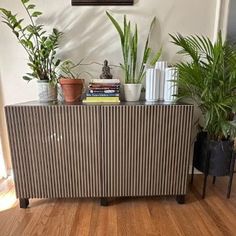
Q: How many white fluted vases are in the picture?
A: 3